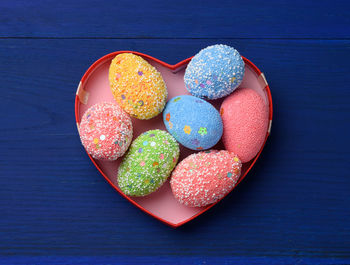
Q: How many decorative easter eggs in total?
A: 7